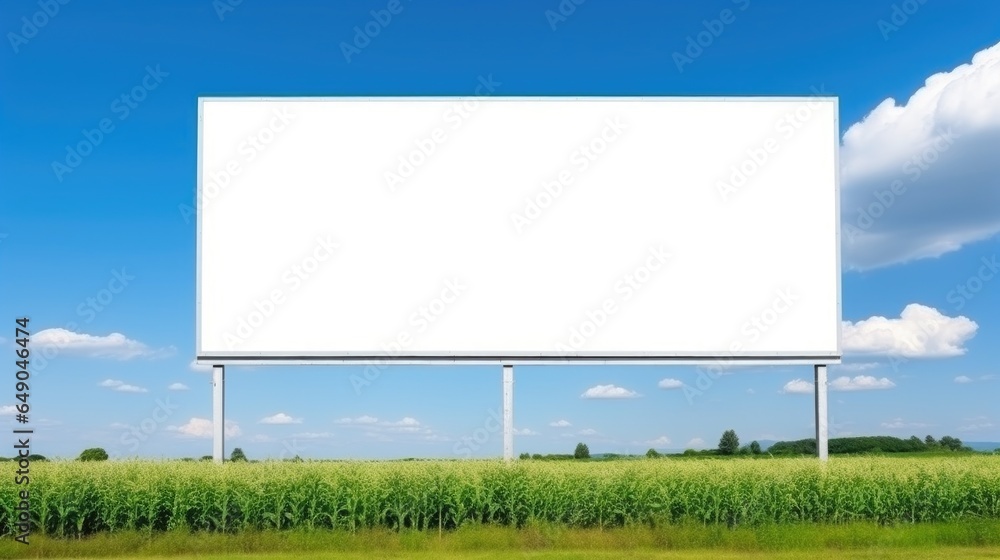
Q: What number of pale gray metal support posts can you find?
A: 3